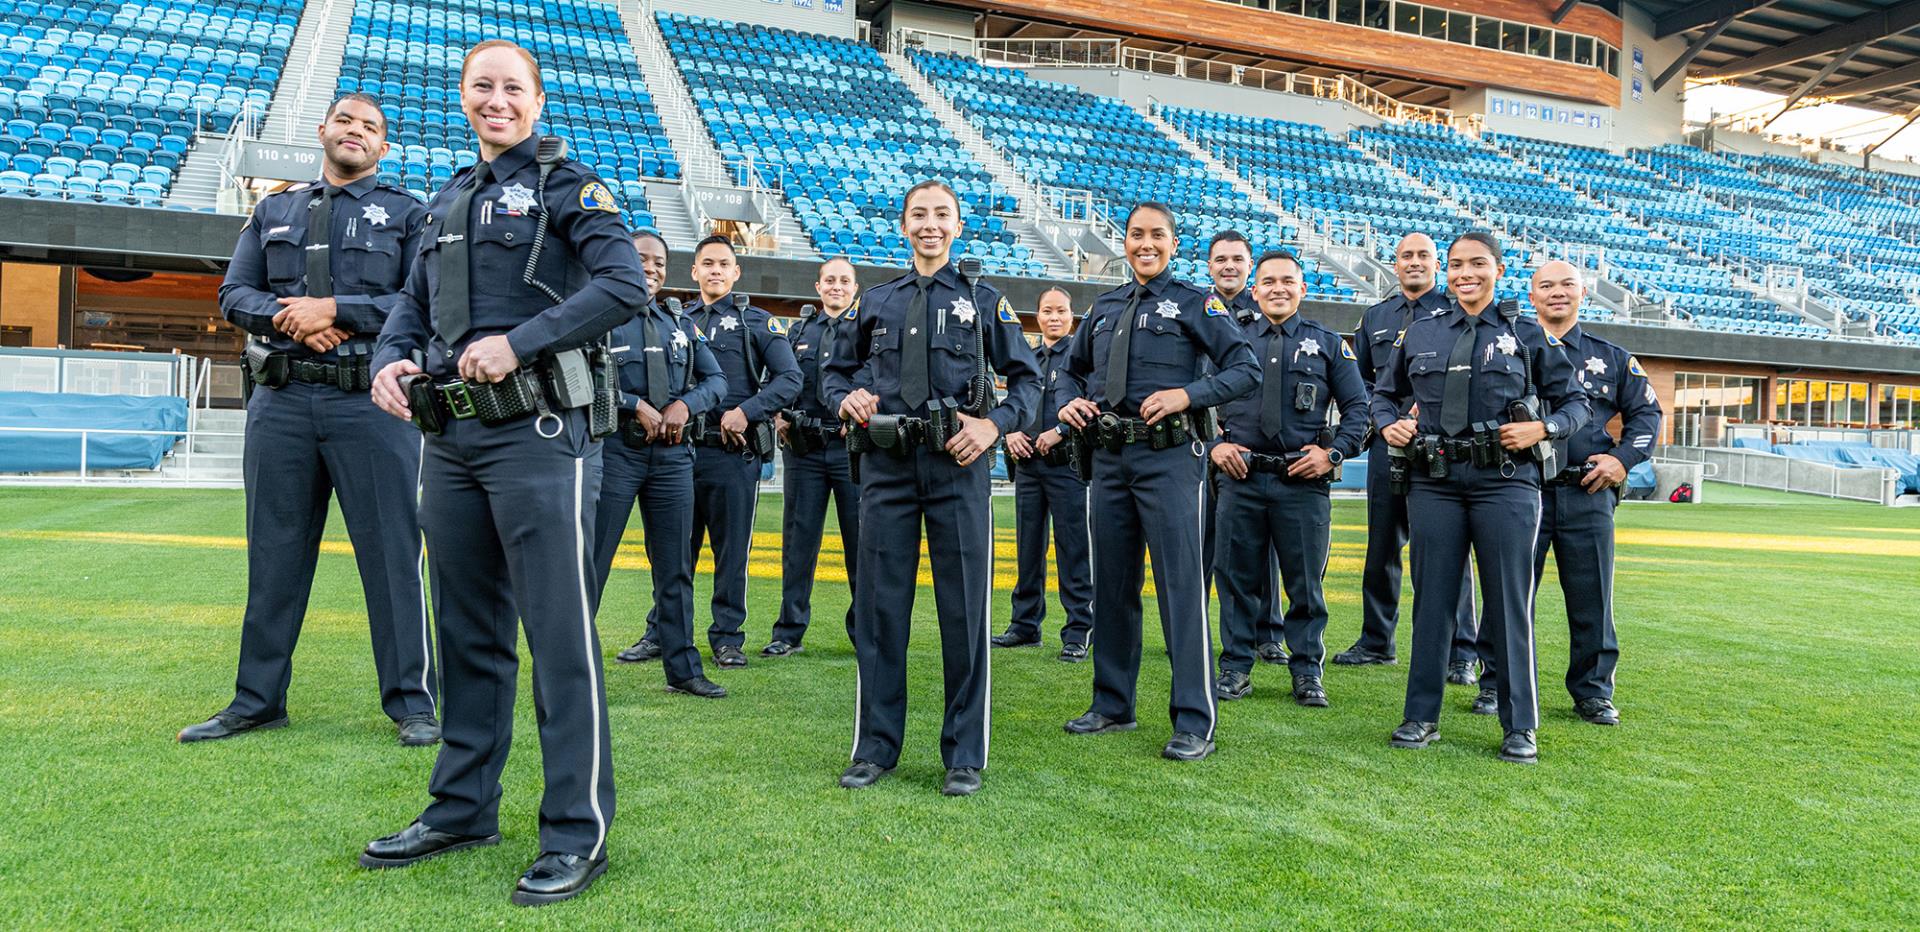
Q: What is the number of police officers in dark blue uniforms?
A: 13